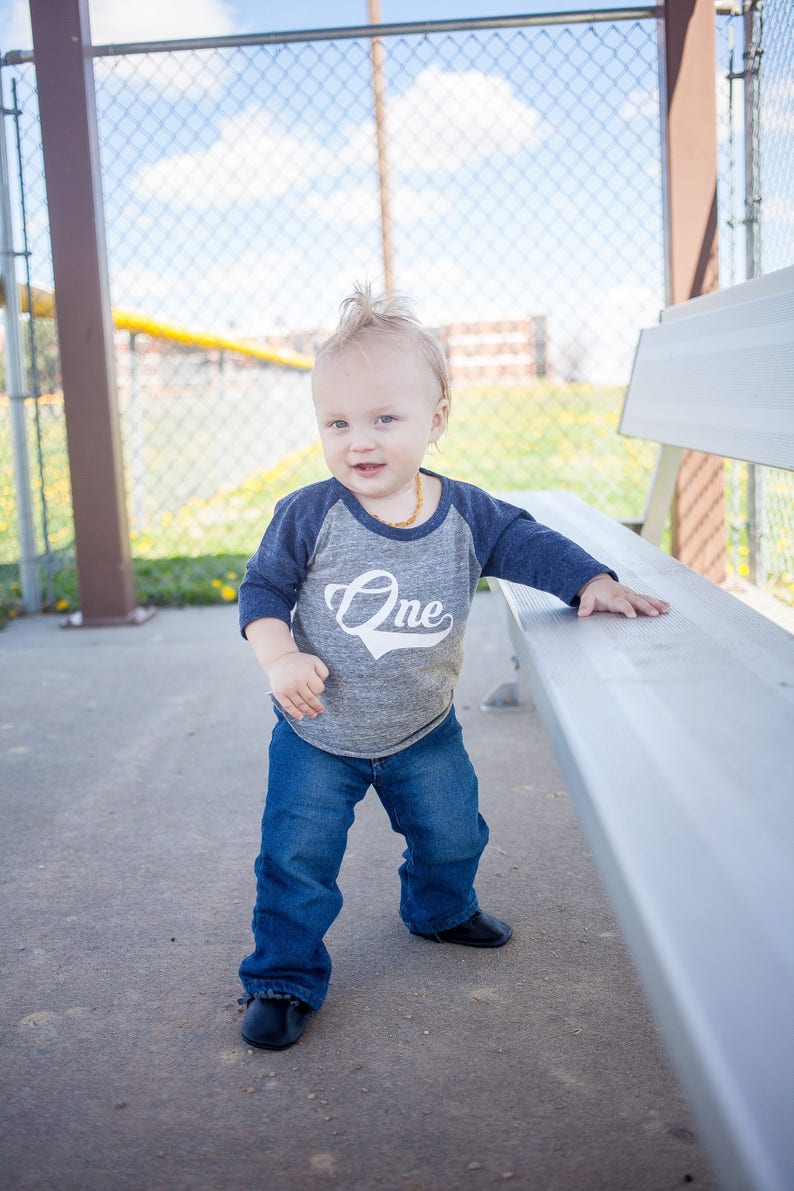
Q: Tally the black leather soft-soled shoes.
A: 2